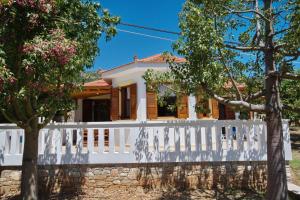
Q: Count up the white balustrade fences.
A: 1